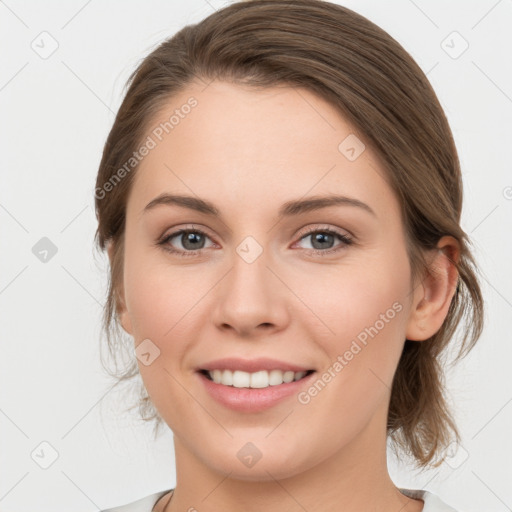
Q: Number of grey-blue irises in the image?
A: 2